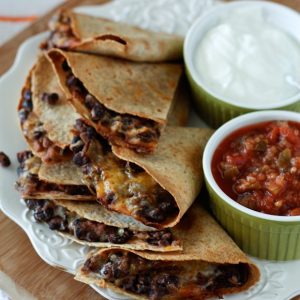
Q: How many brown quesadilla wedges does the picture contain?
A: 7